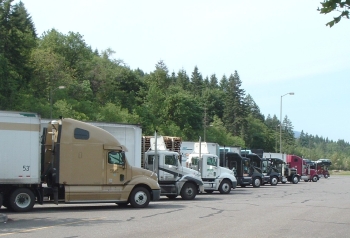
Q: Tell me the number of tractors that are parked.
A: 8